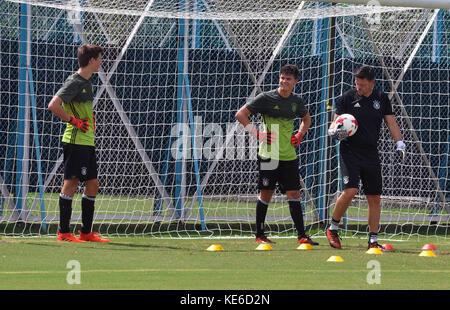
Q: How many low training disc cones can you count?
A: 8